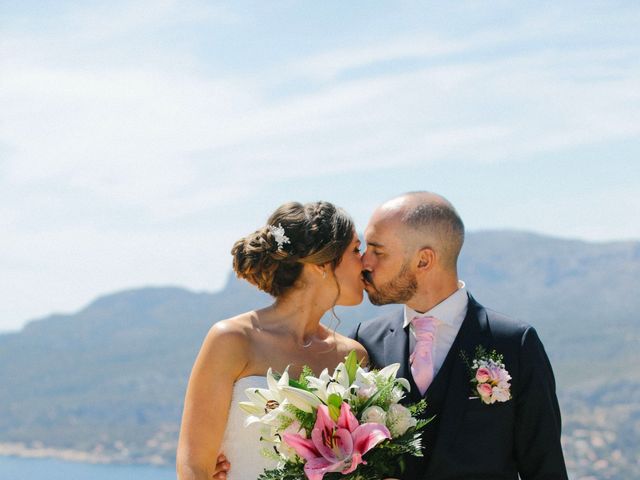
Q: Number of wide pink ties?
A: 1